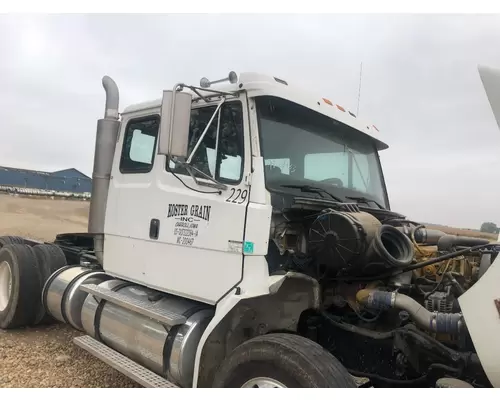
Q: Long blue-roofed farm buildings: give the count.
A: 1